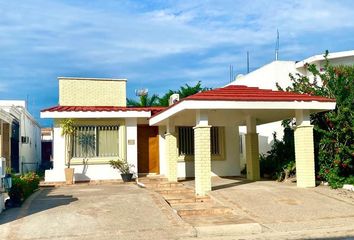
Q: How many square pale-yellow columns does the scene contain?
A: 4